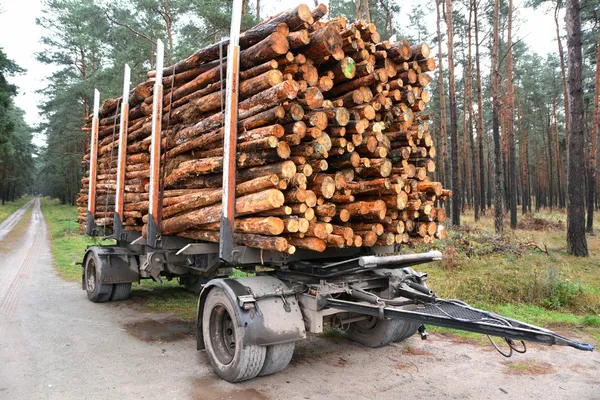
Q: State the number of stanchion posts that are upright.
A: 4